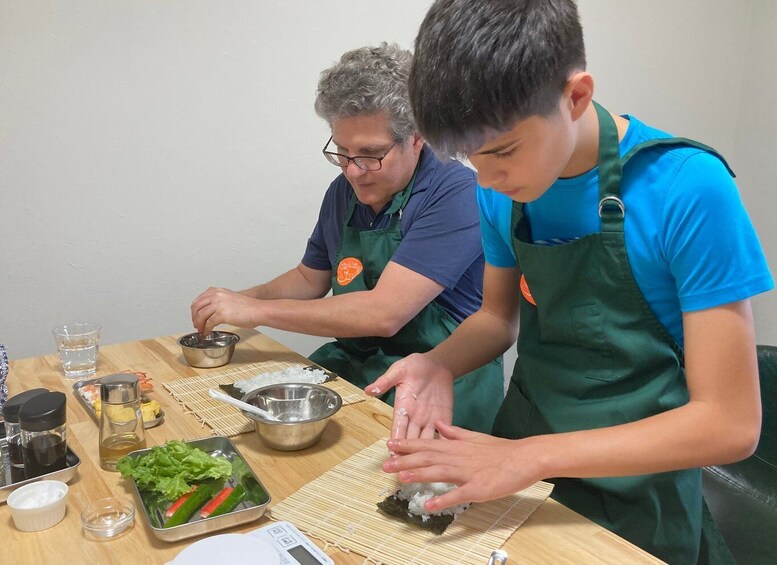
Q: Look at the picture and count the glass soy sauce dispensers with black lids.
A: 2